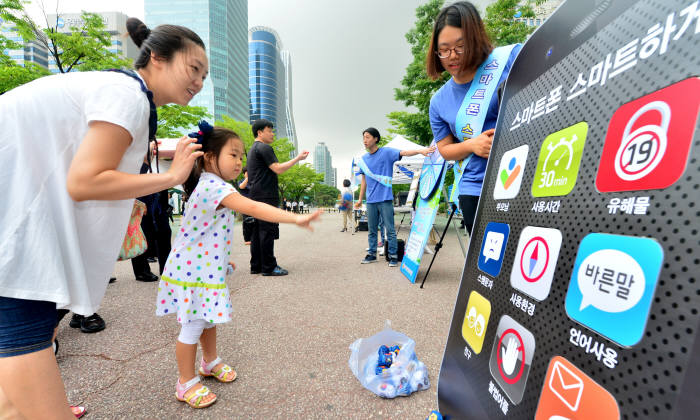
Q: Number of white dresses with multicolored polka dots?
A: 1